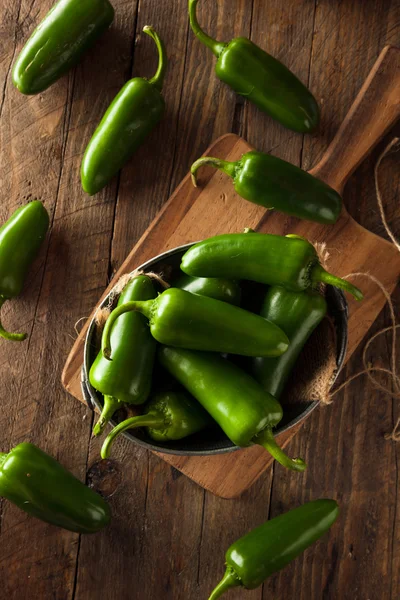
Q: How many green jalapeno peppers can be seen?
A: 14